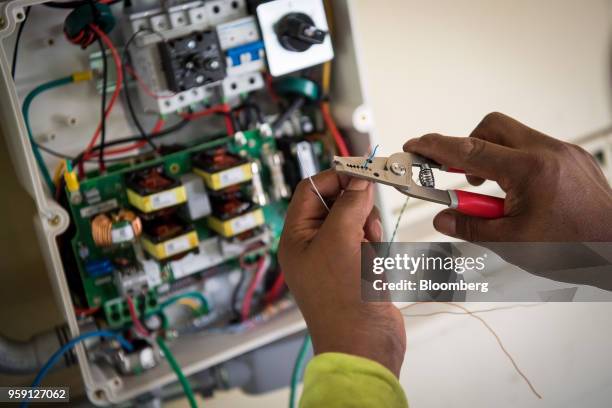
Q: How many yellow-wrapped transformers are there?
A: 4